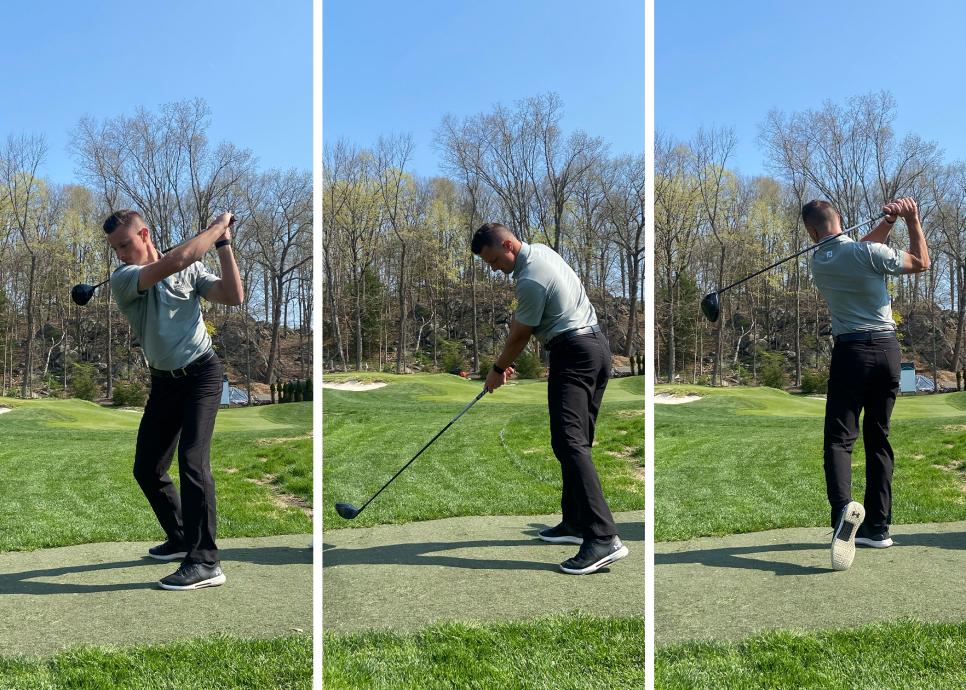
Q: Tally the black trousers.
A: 3